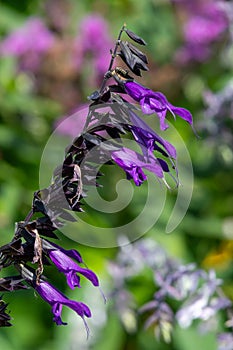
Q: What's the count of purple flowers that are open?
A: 5